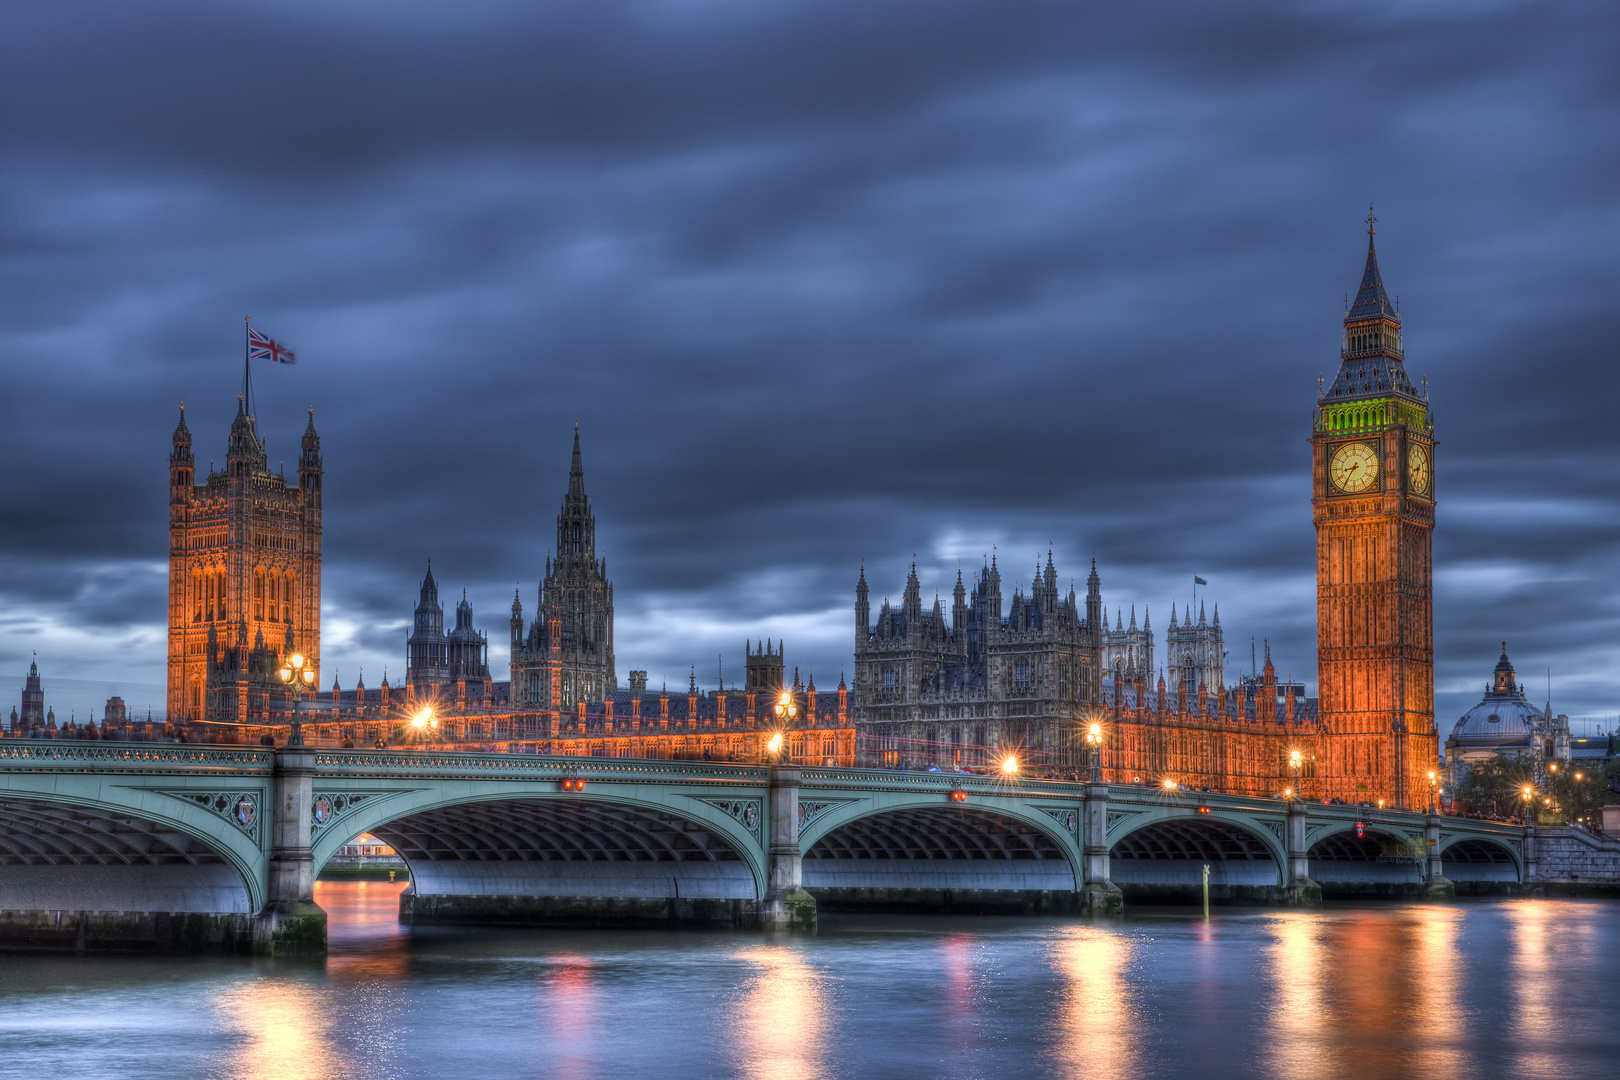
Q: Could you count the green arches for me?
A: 6